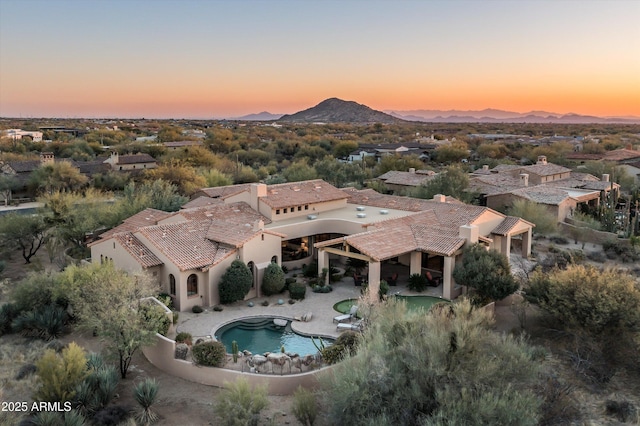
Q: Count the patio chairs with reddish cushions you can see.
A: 3